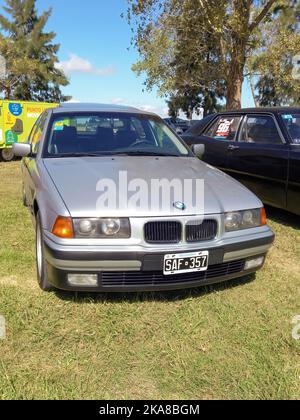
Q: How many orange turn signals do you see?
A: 2